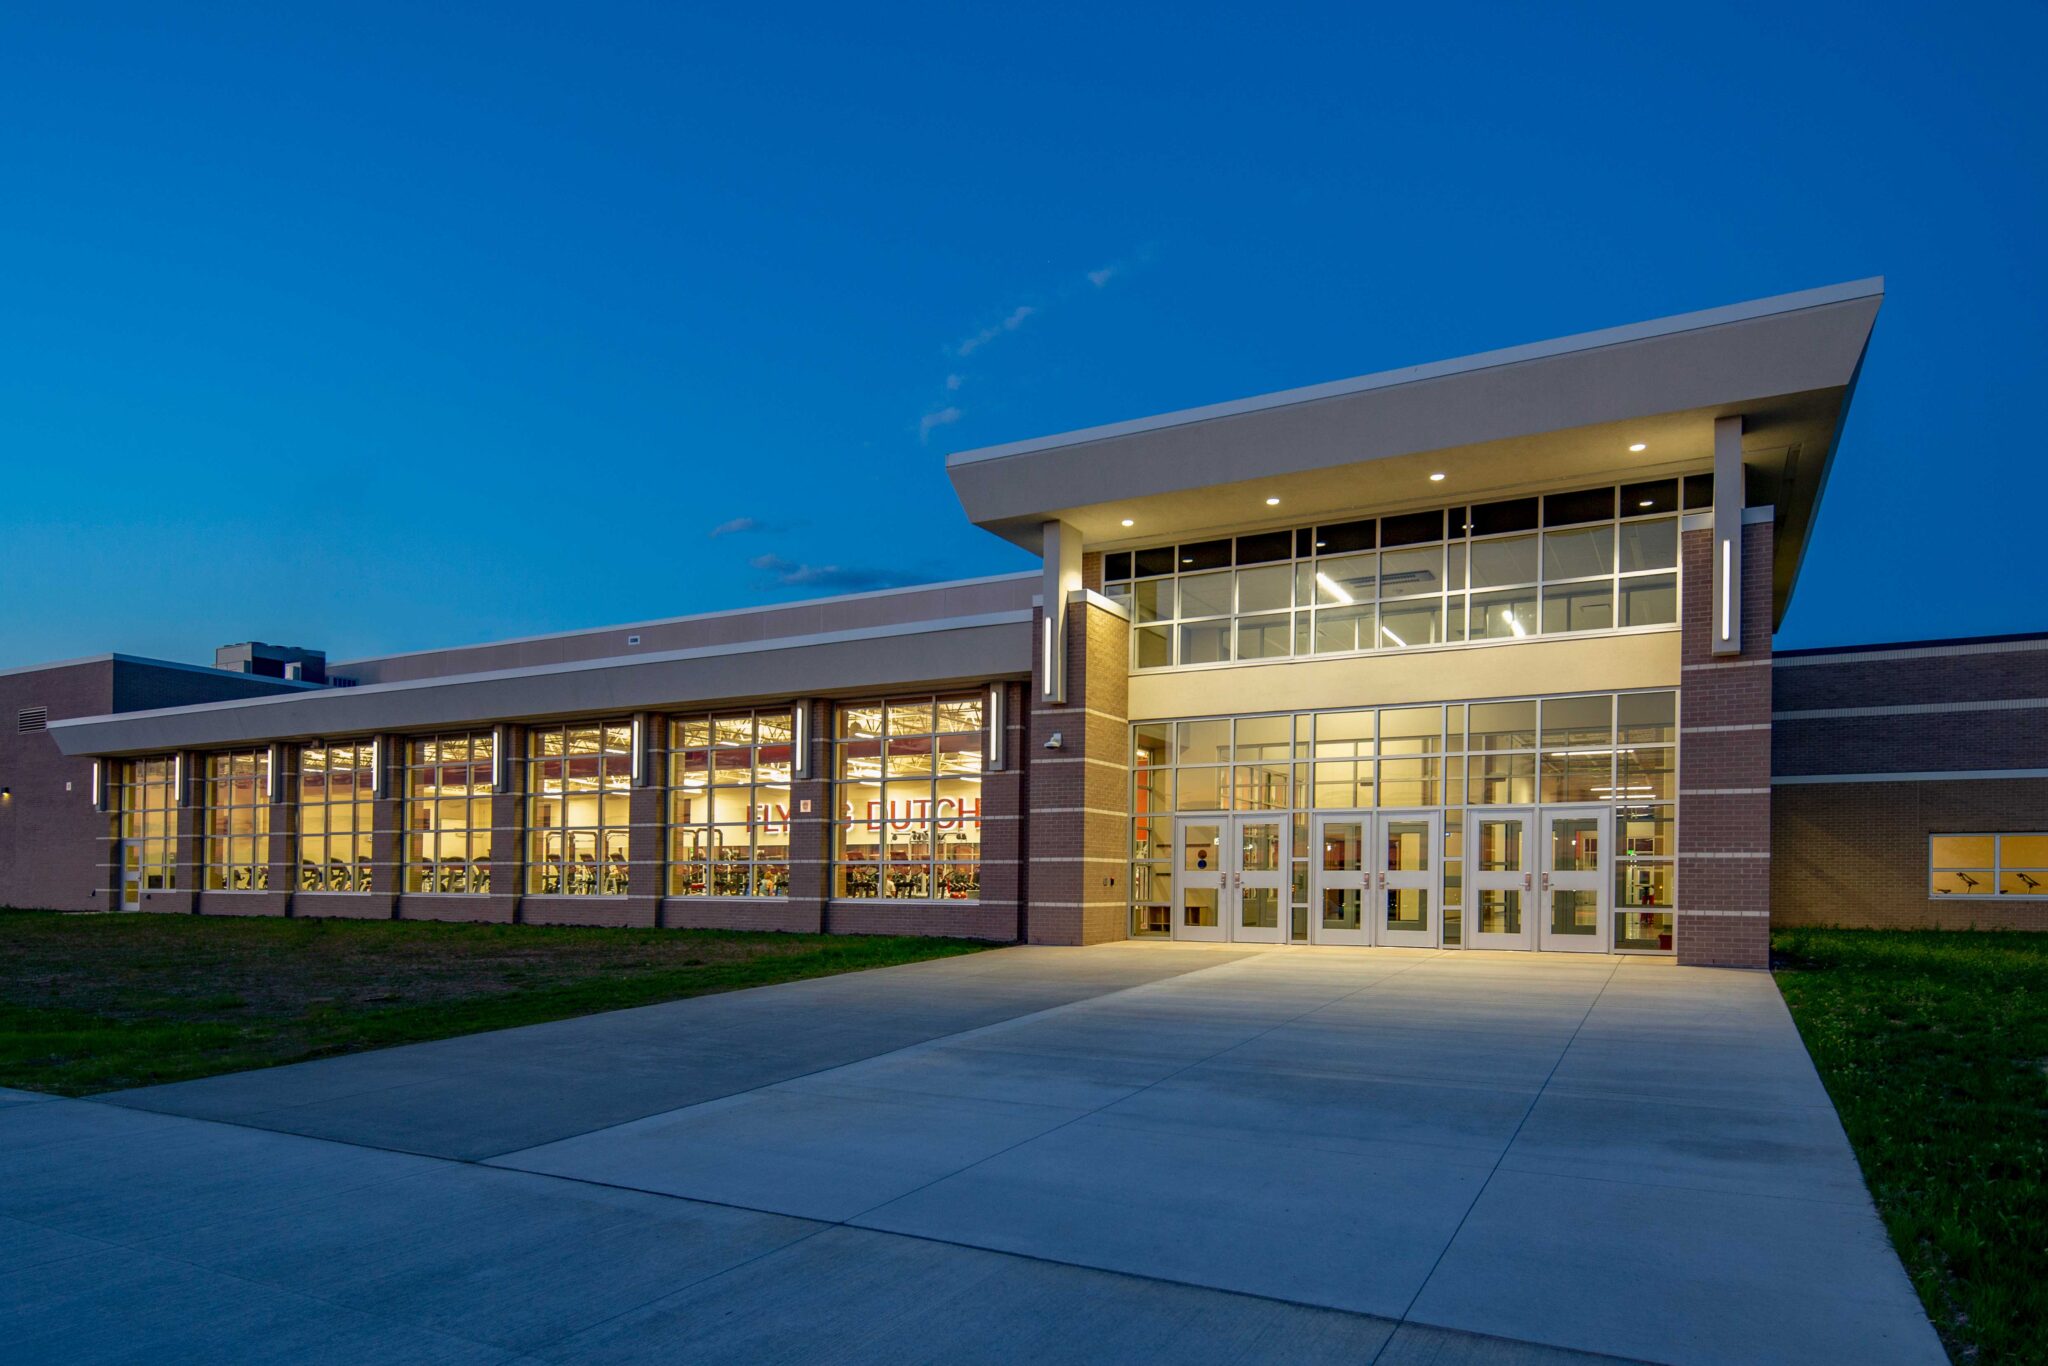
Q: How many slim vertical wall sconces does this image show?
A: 10